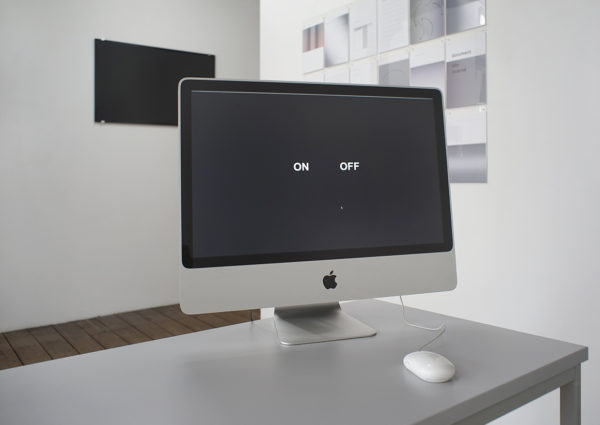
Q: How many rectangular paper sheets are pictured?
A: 13